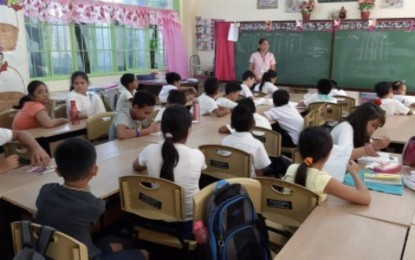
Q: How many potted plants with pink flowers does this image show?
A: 2